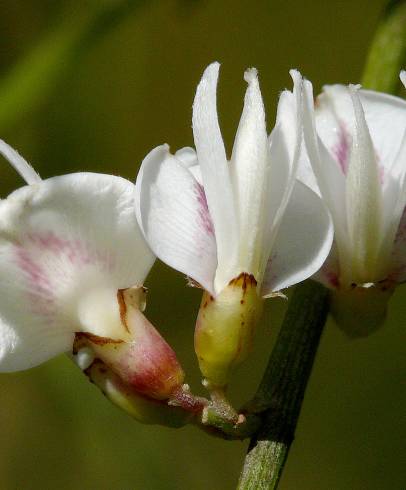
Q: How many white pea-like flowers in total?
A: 3